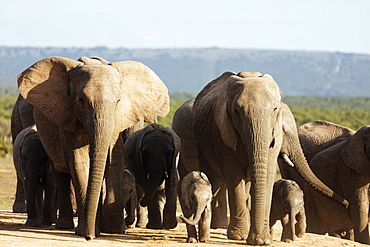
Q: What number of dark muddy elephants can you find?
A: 2